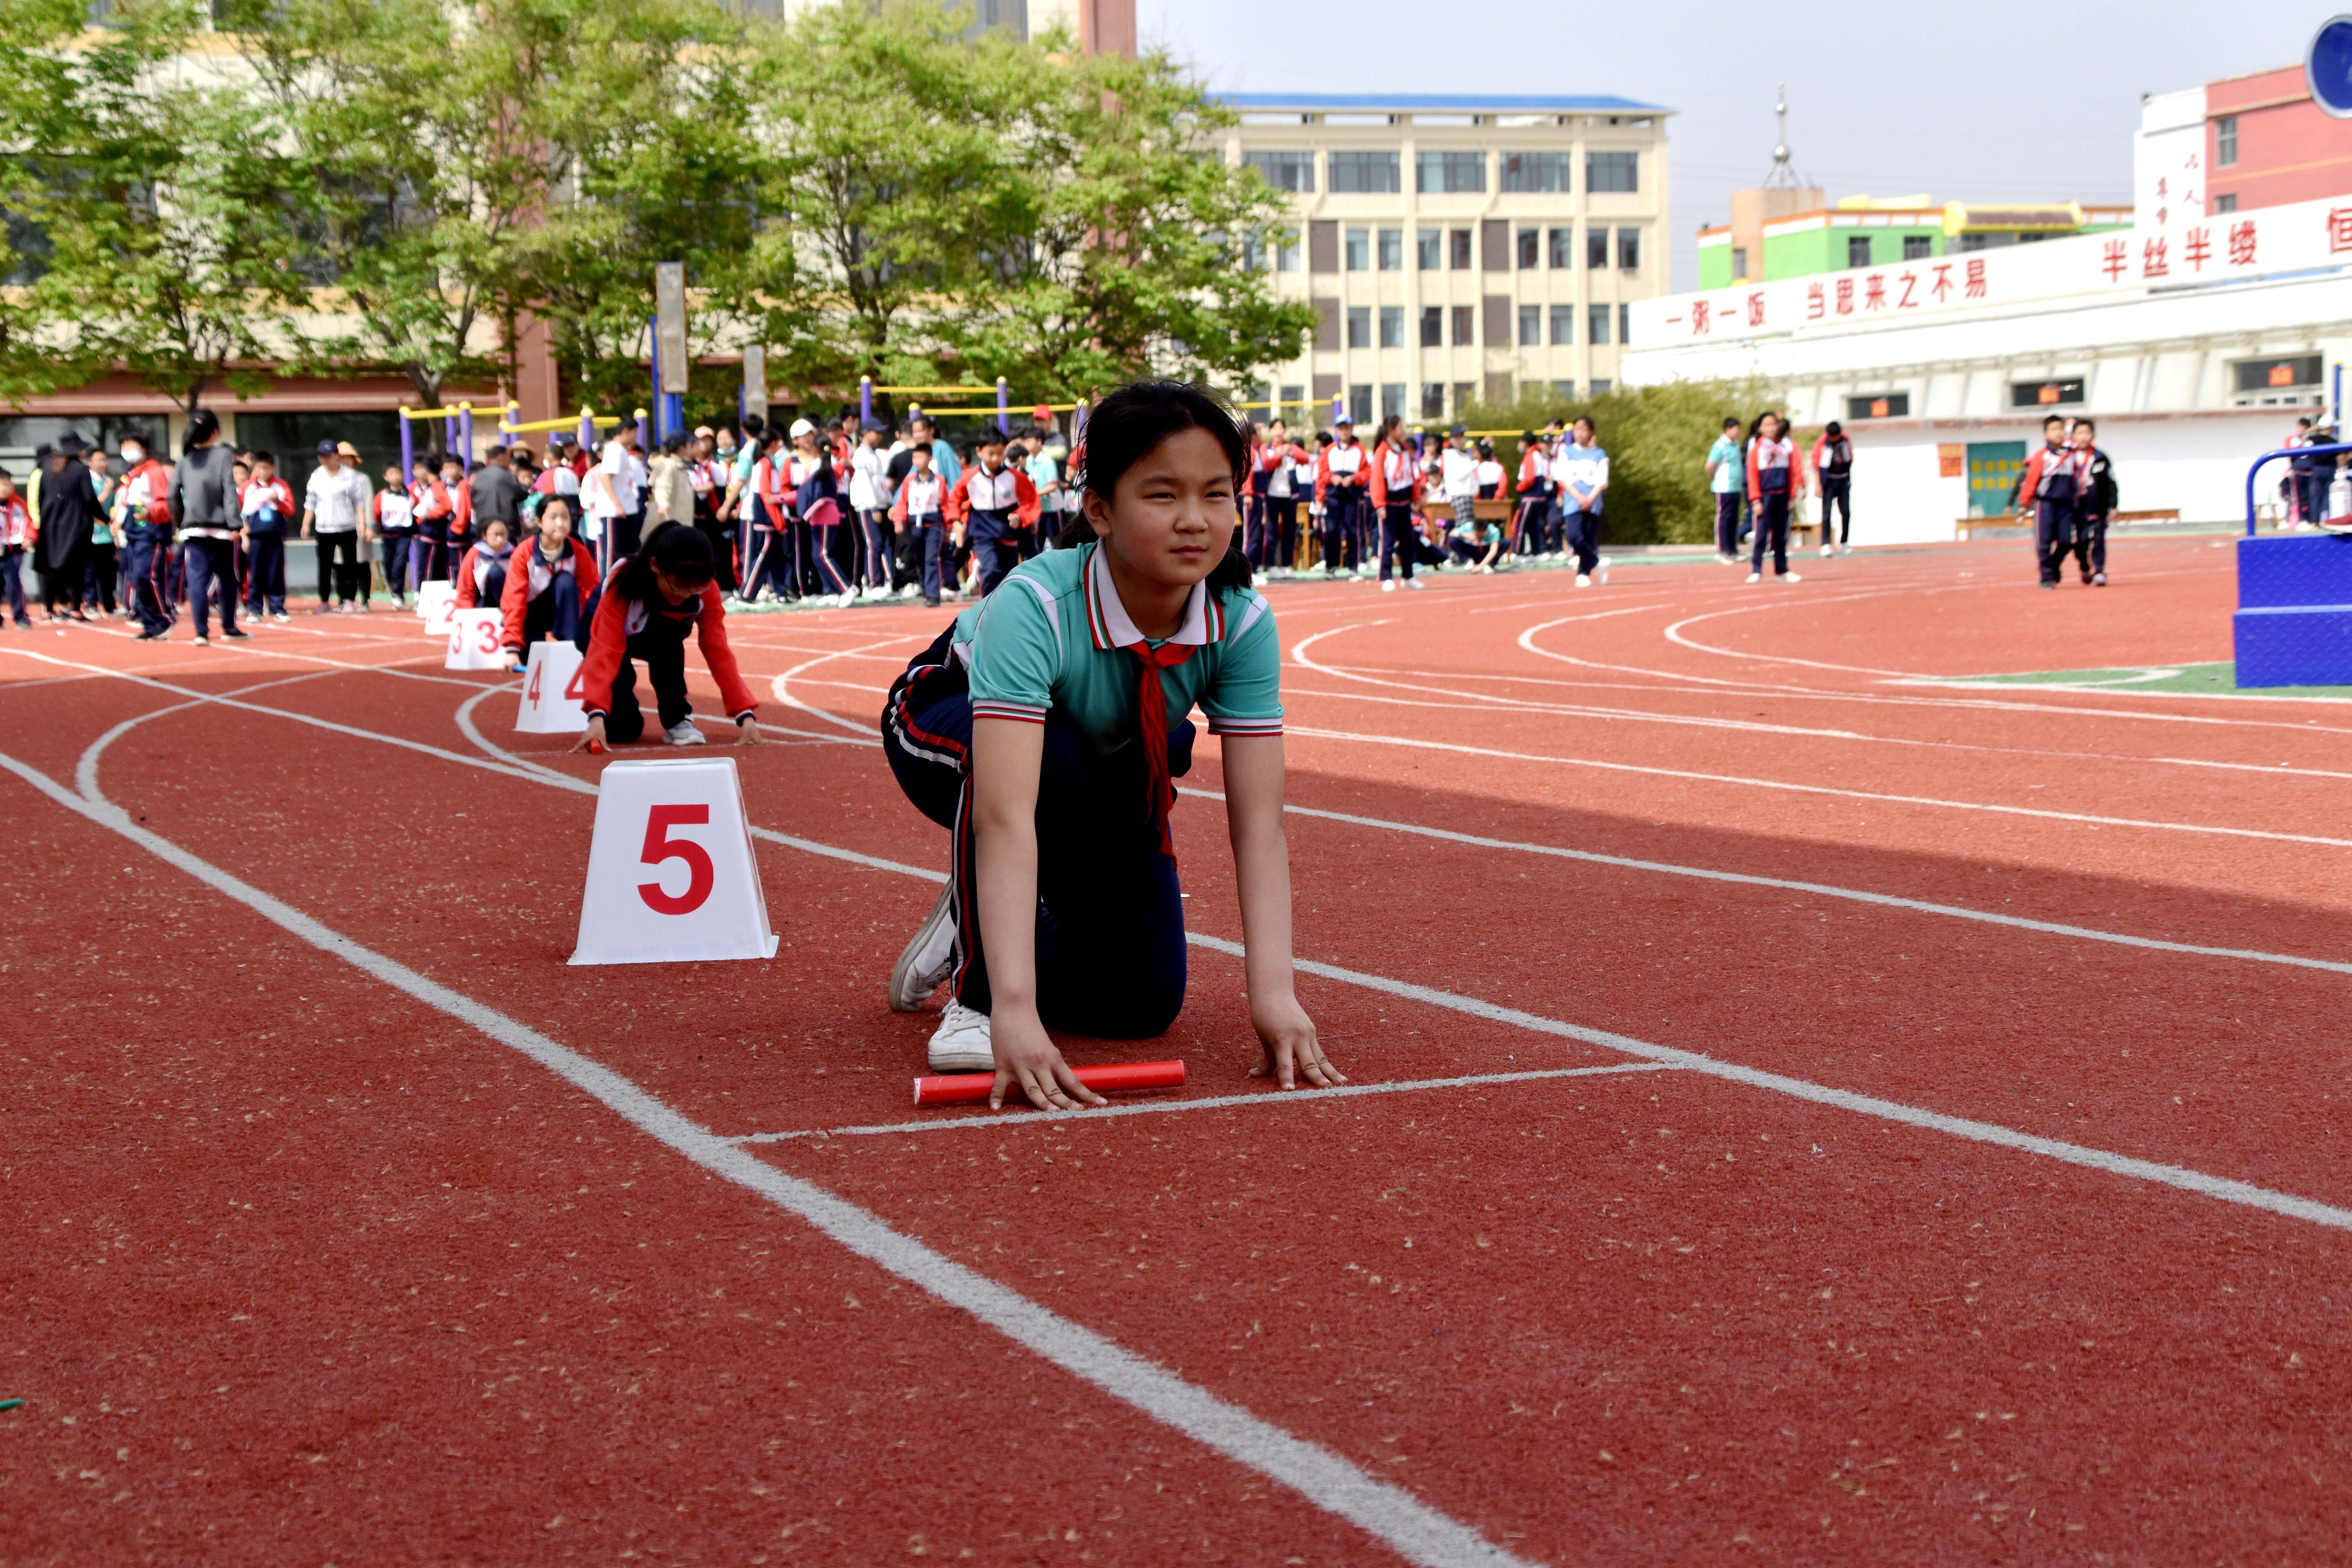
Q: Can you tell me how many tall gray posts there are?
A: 2